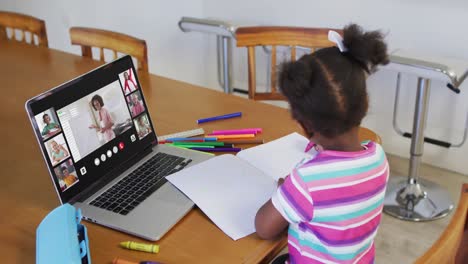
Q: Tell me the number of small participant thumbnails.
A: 6